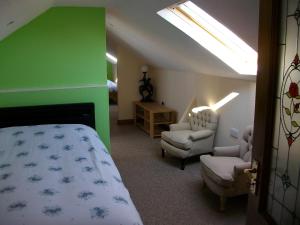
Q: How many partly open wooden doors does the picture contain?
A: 1